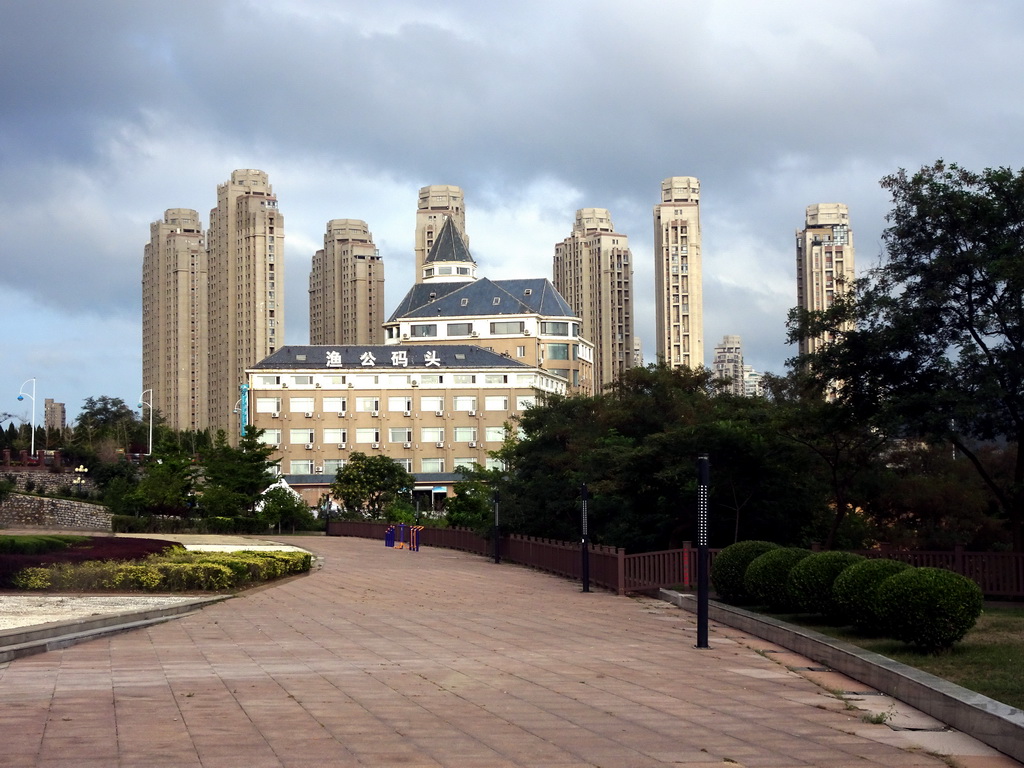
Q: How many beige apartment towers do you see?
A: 7